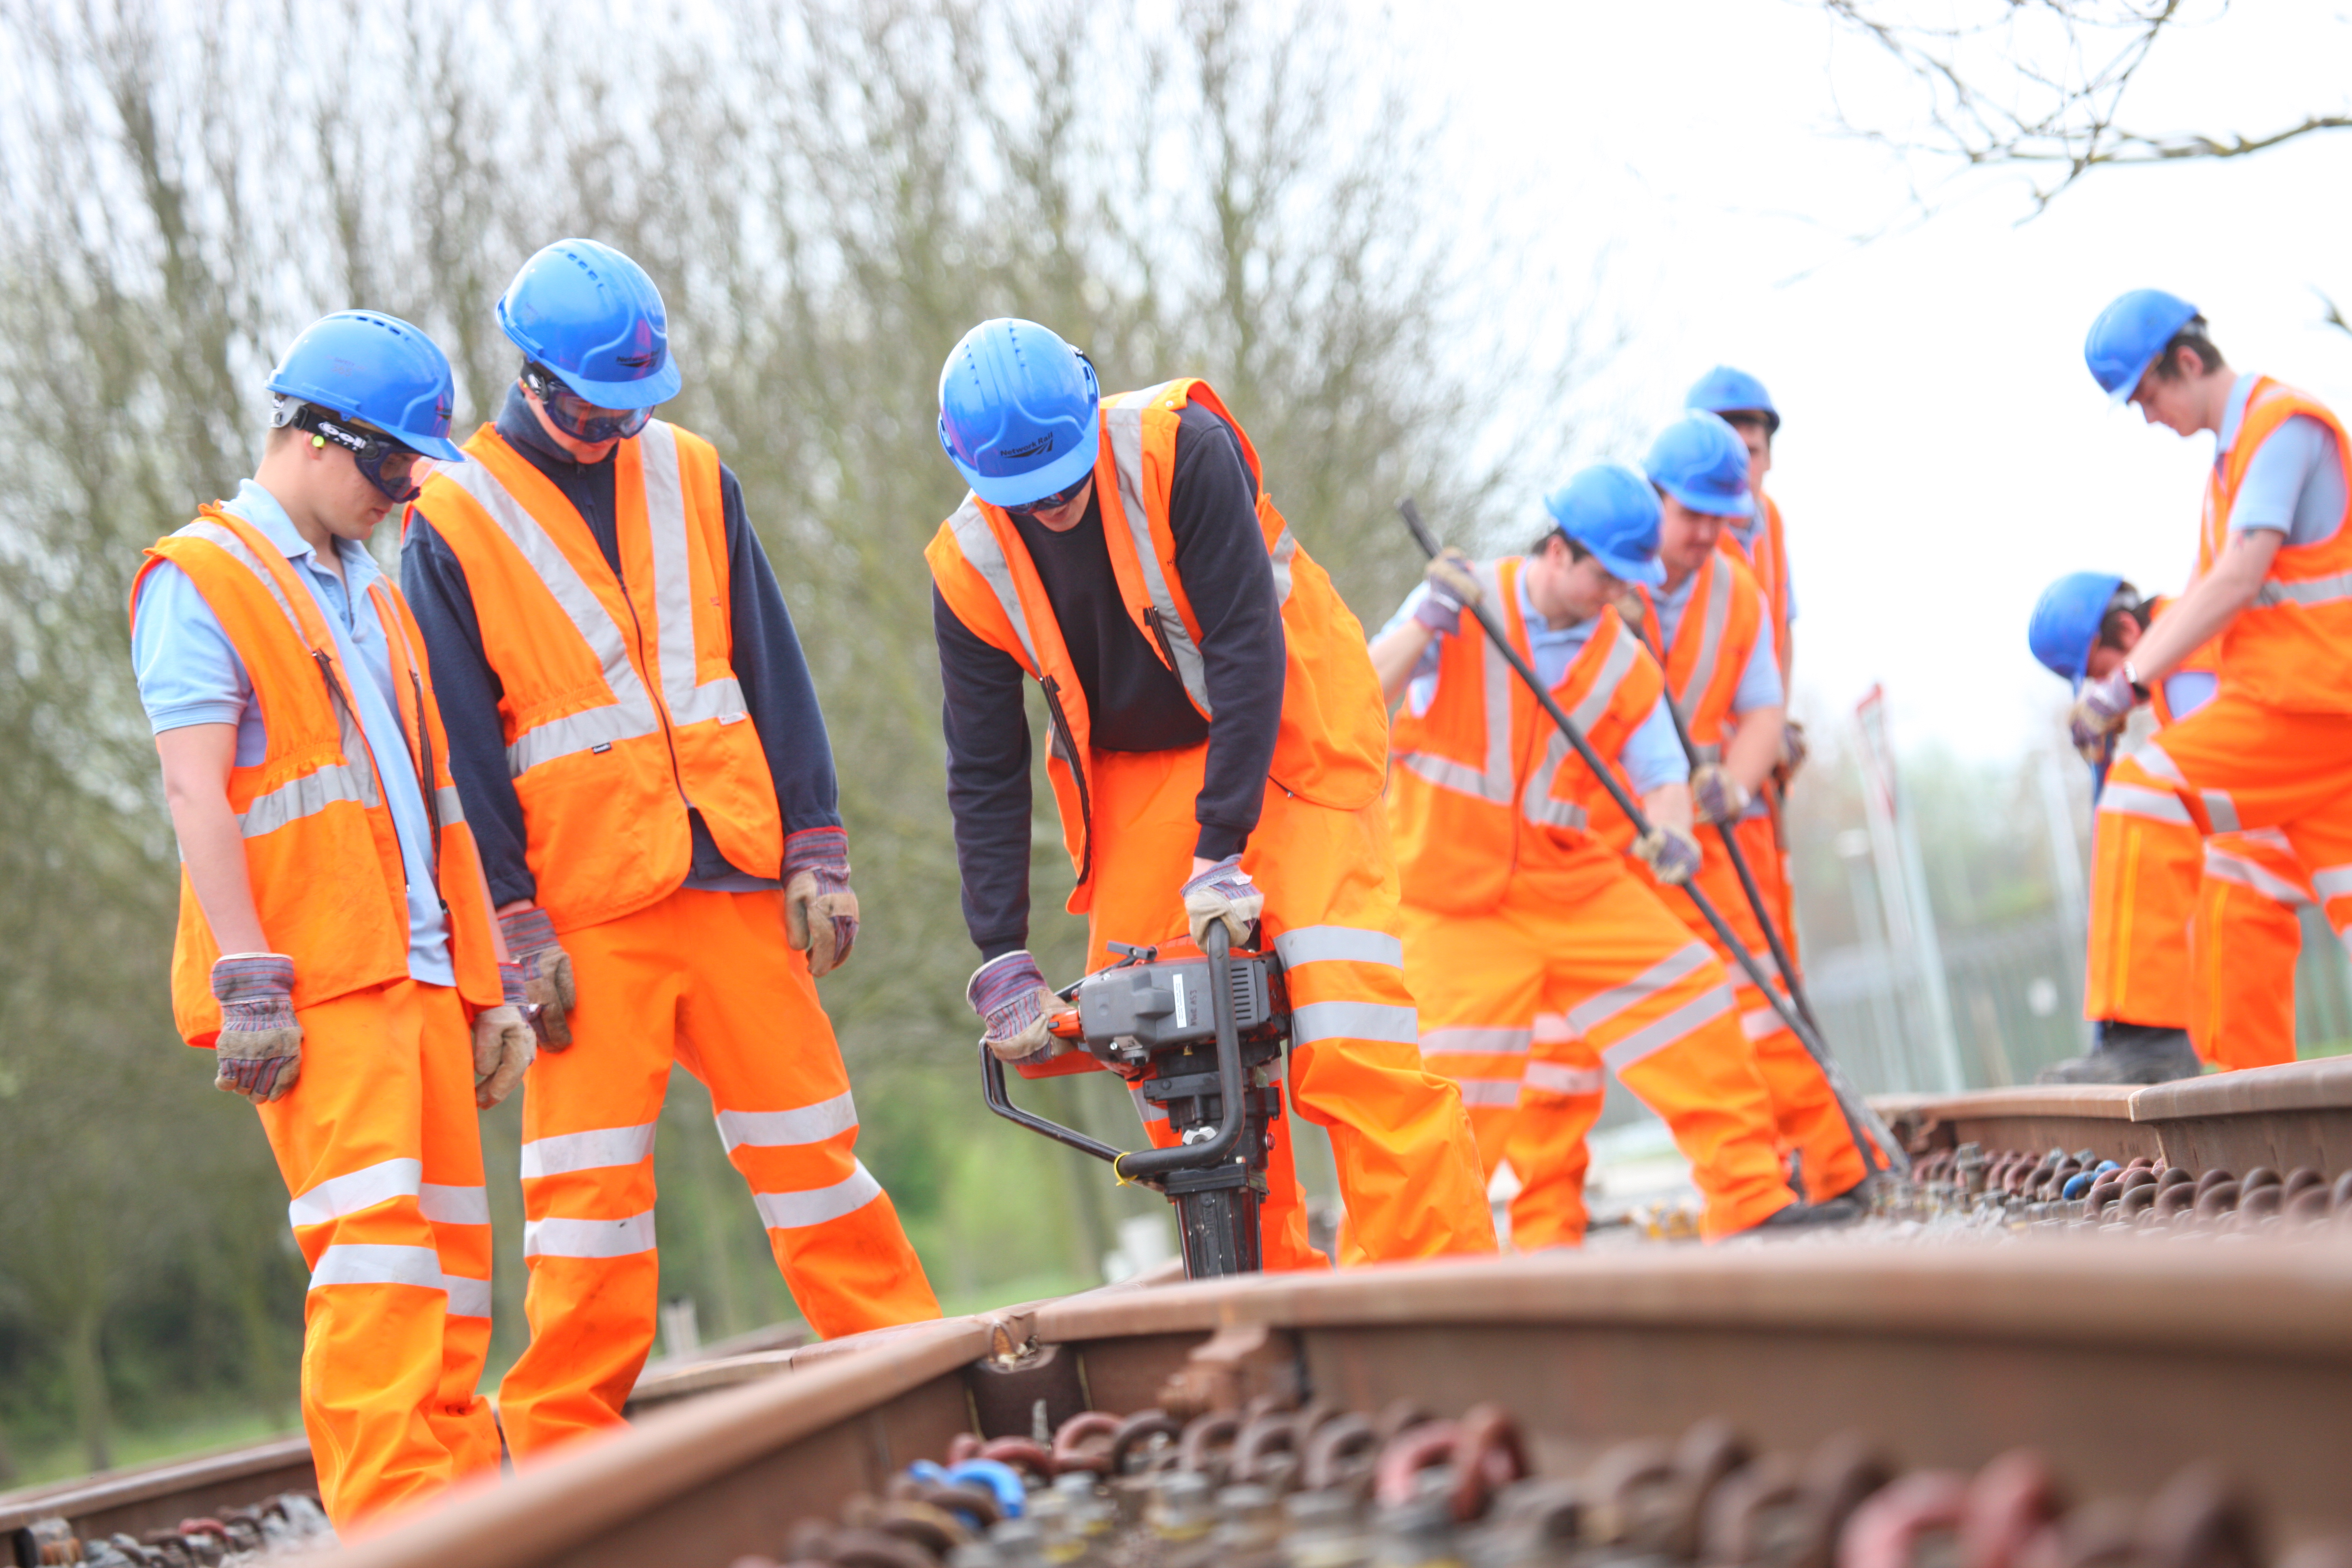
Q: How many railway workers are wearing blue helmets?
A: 8